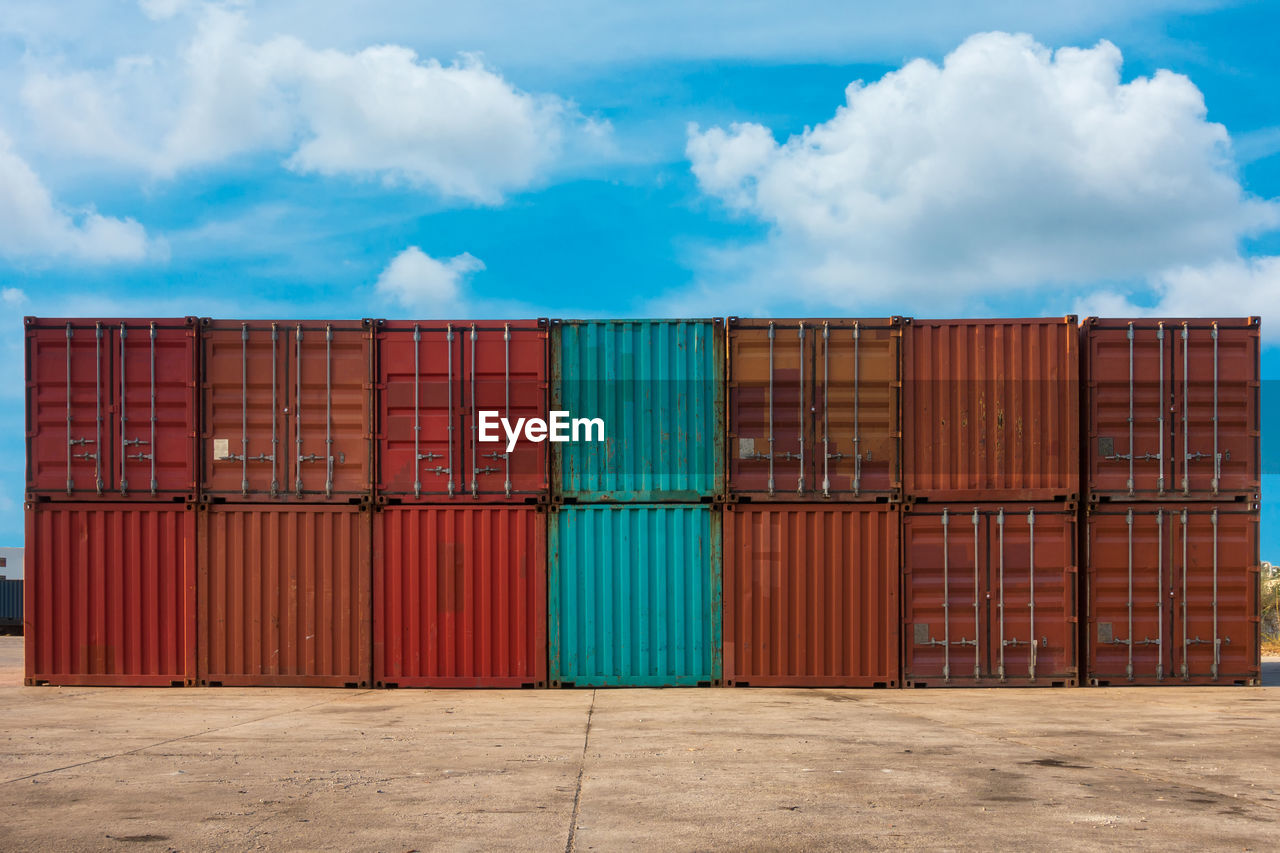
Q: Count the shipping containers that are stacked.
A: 14